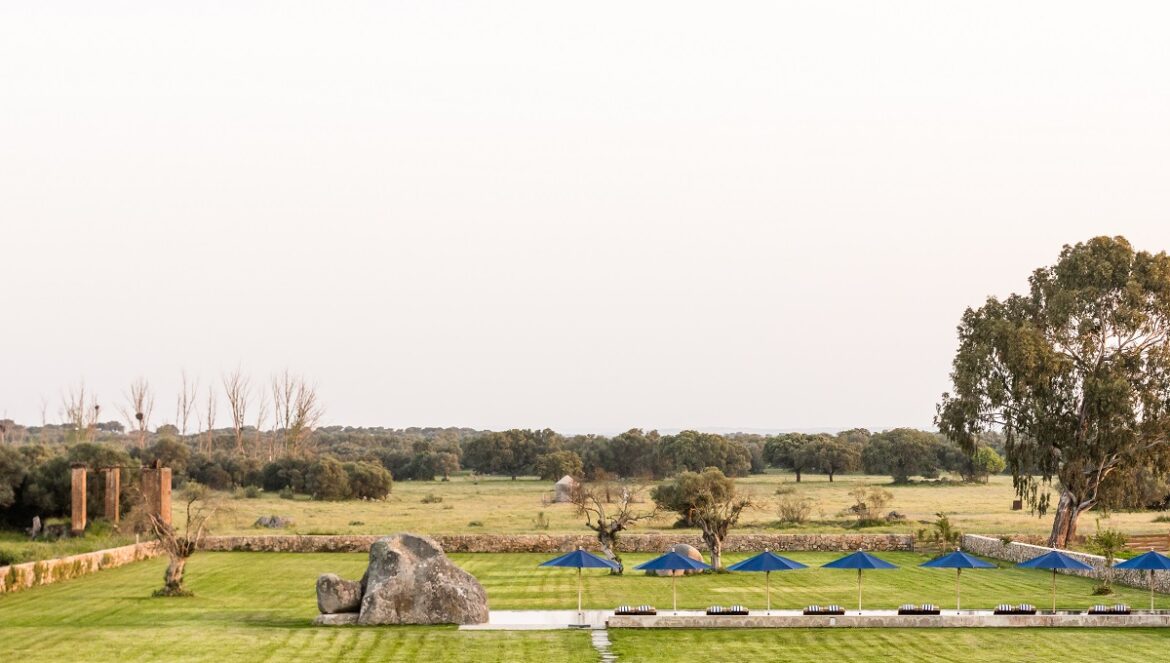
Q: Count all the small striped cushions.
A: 12